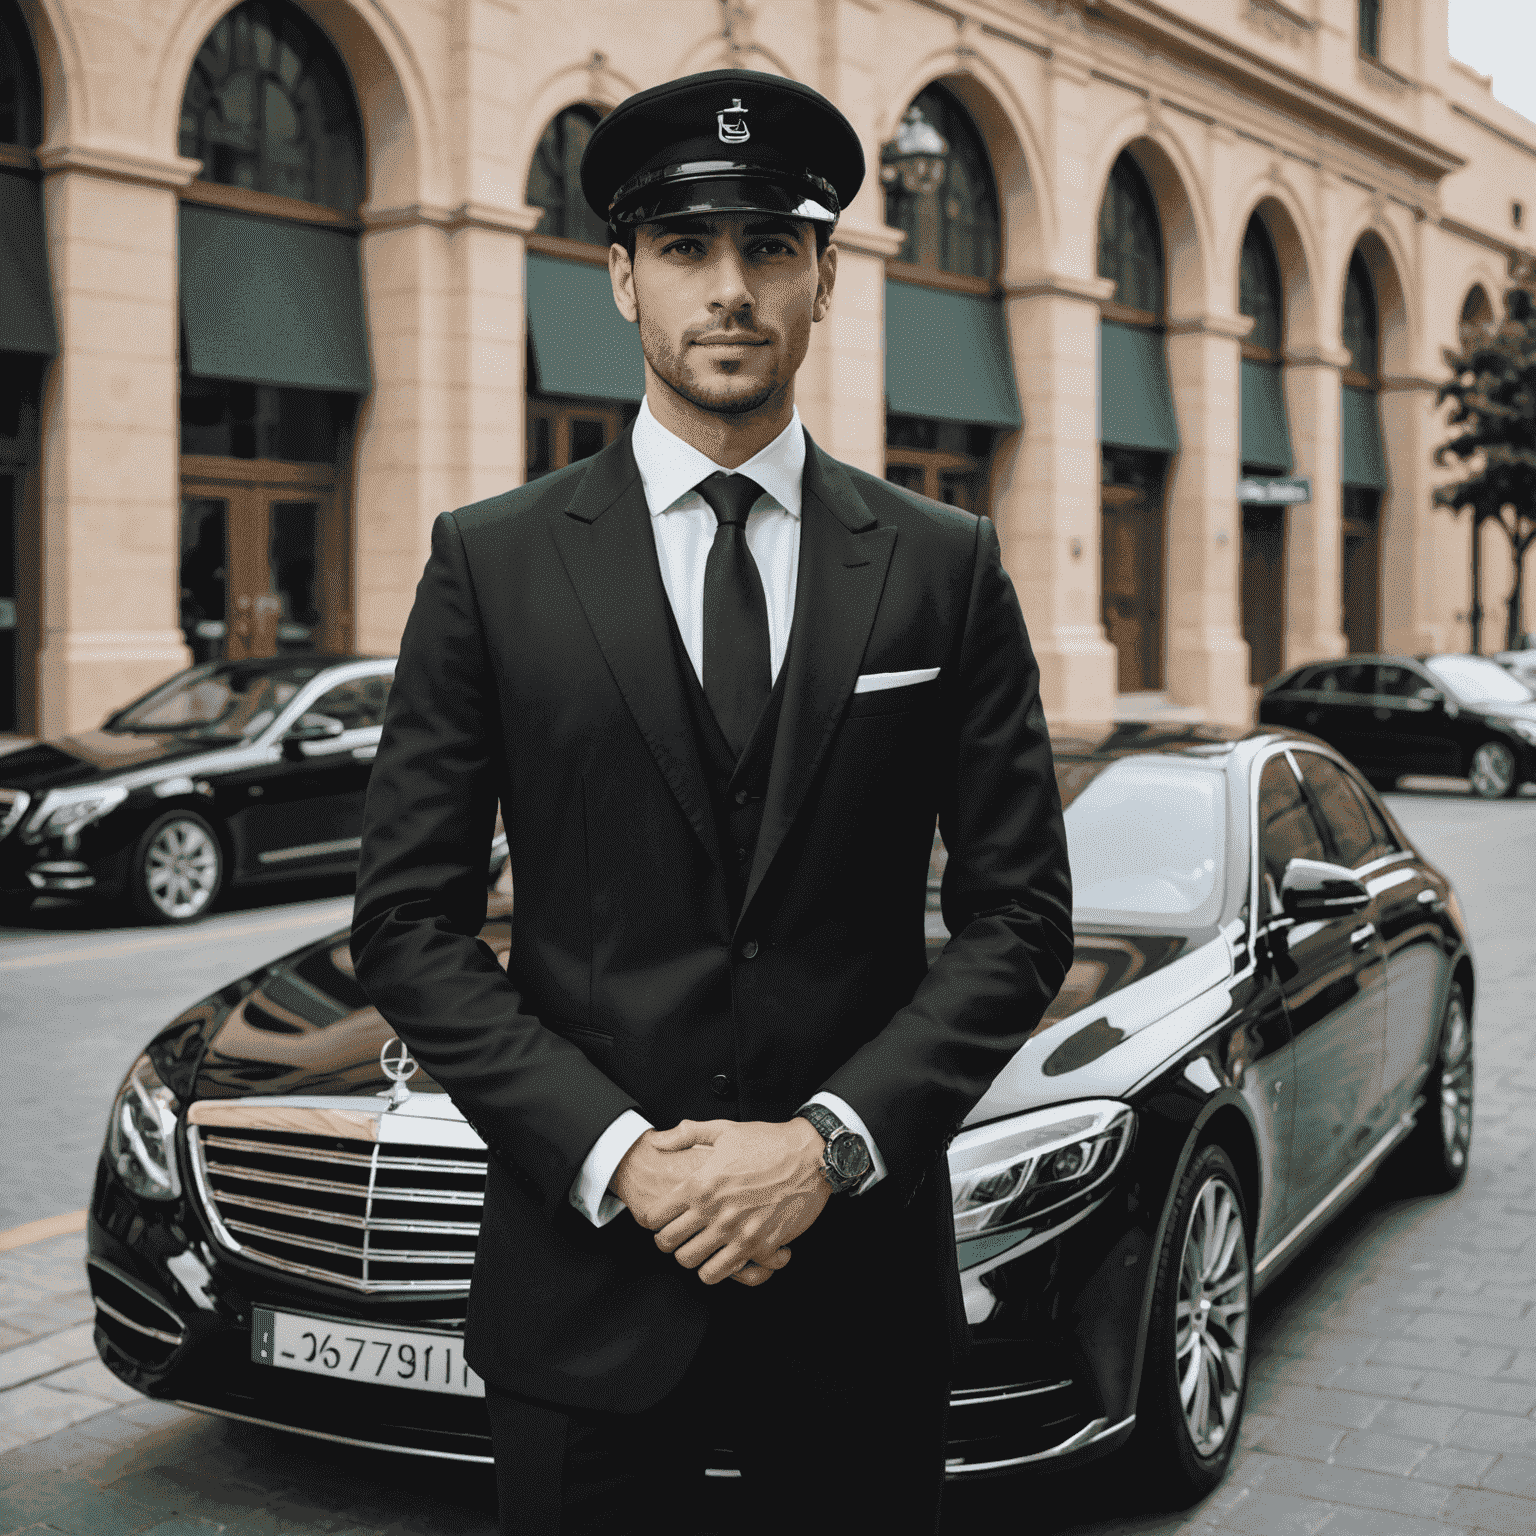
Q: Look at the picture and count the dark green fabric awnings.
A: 7